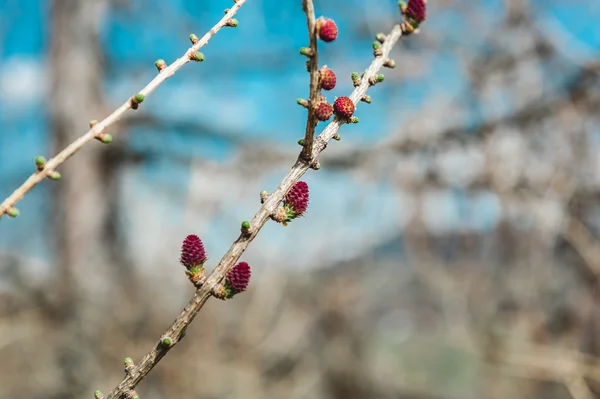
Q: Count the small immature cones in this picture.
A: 8